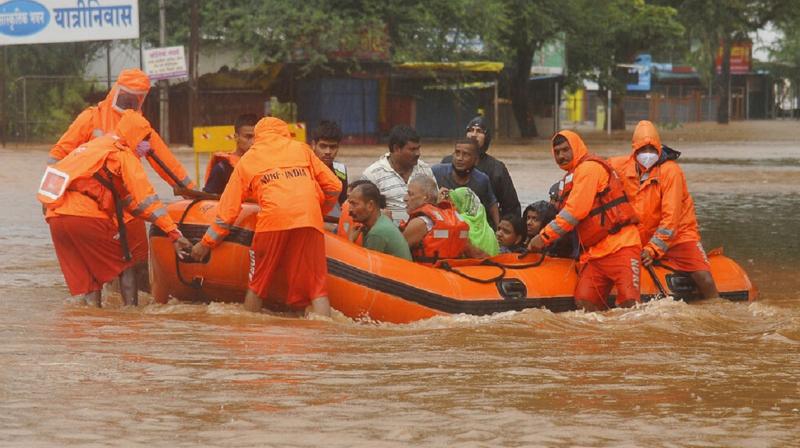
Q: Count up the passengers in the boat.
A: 12